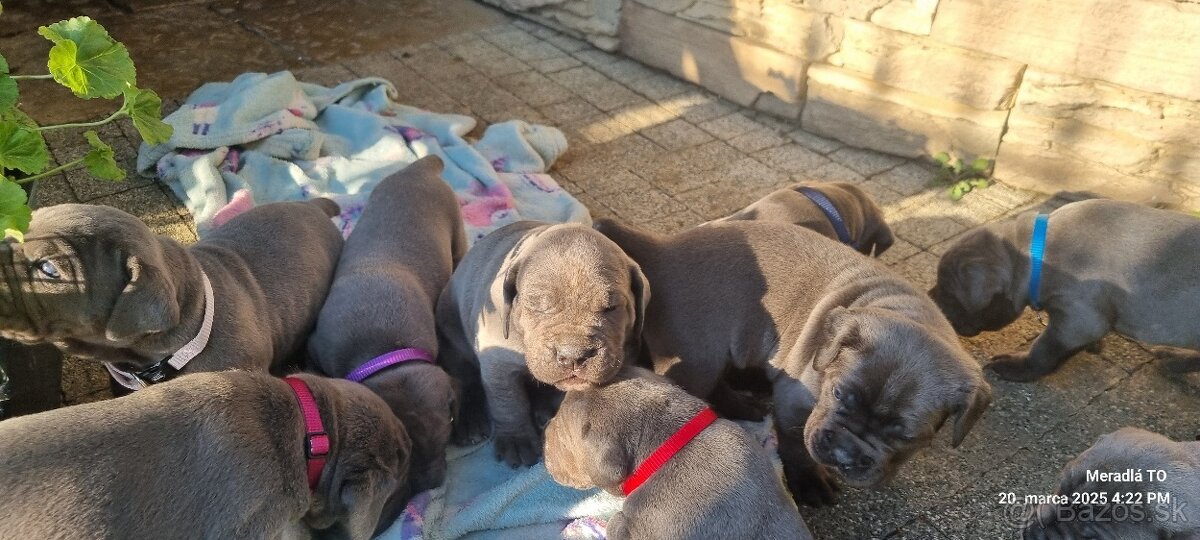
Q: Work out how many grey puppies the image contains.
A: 9